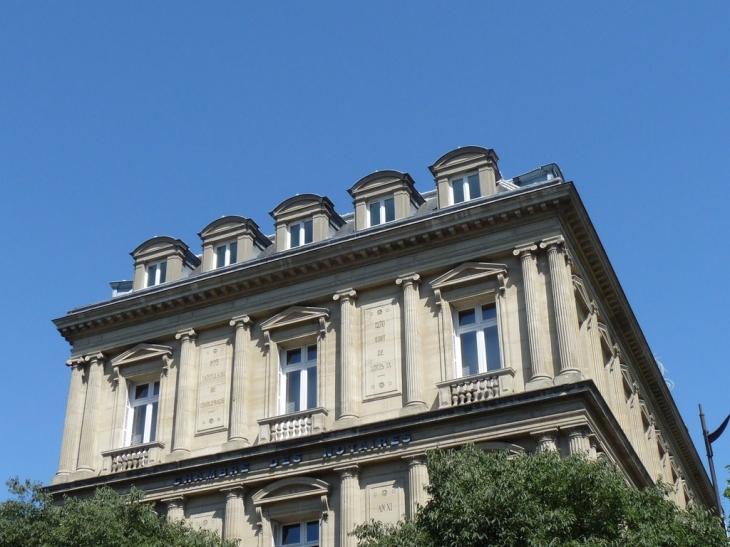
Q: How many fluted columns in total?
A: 14